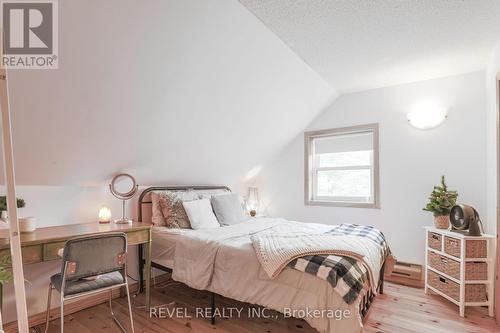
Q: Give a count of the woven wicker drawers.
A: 4